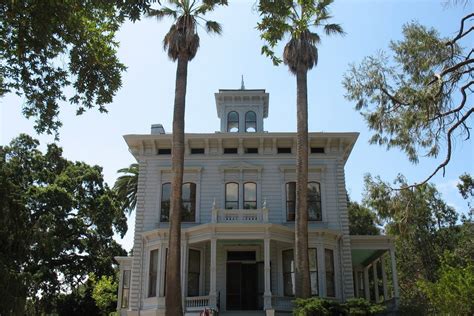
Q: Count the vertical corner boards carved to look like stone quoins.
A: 2